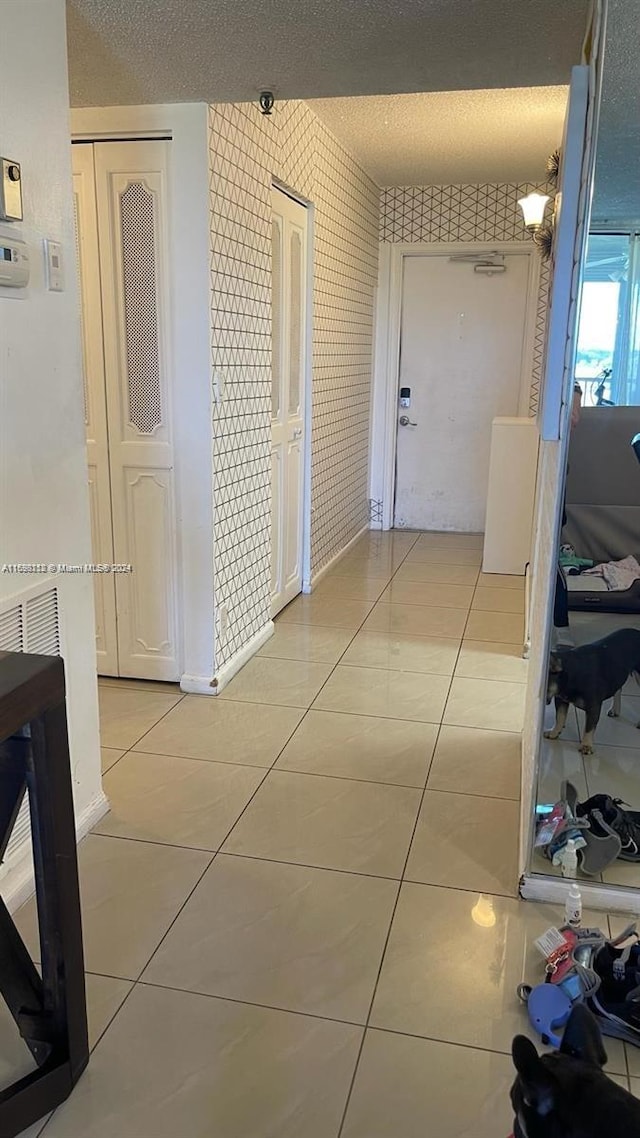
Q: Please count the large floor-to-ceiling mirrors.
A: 1